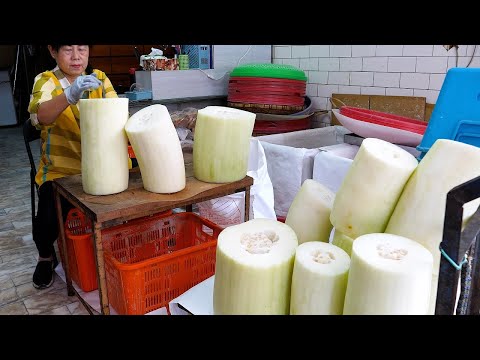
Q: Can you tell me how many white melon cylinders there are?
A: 9